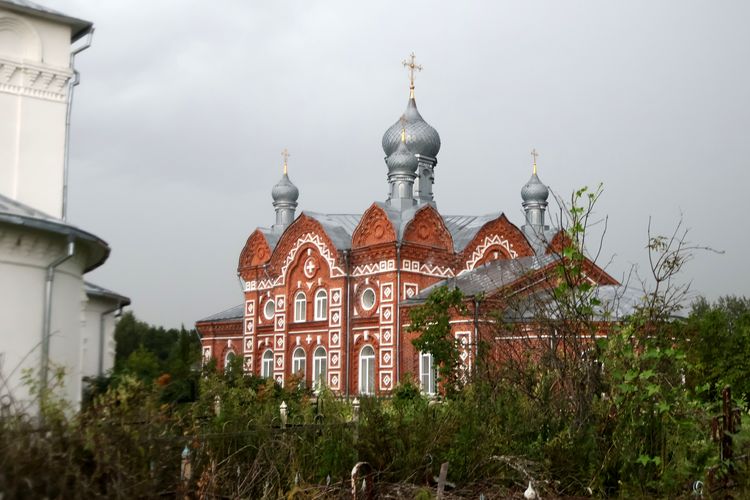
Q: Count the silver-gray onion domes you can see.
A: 4